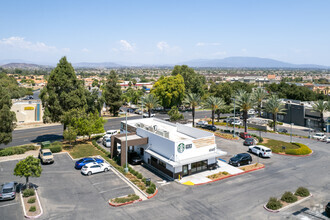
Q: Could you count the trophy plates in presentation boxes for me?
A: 0